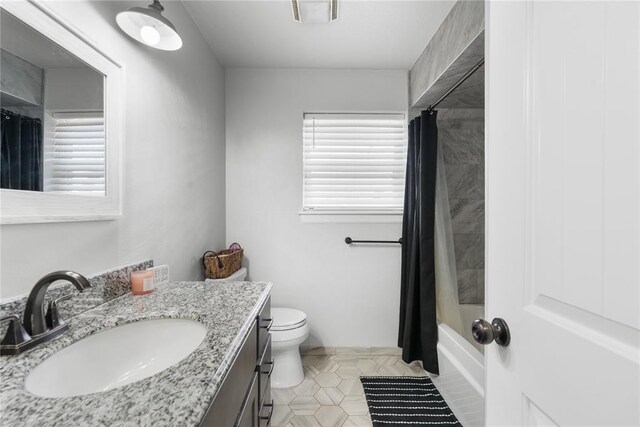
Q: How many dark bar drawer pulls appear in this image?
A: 3